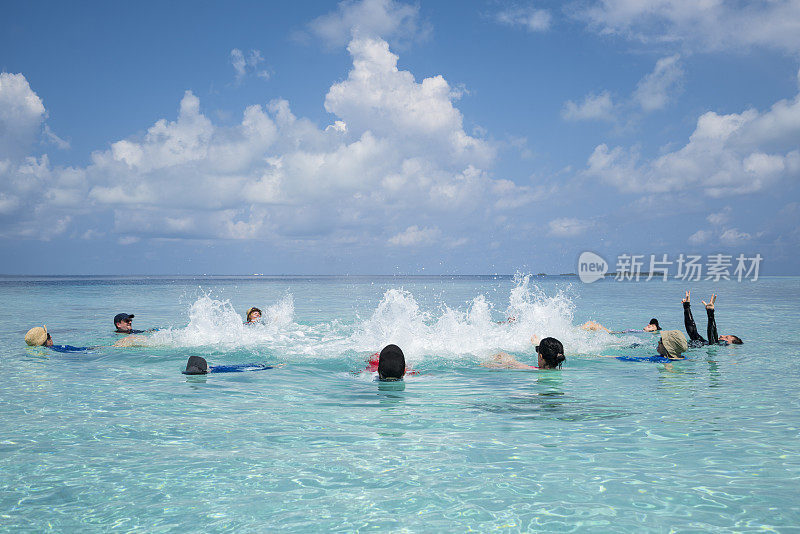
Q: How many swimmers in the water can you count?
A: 9